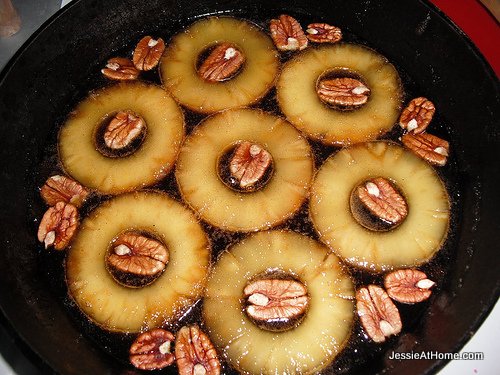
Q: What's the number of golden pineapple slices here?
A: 7